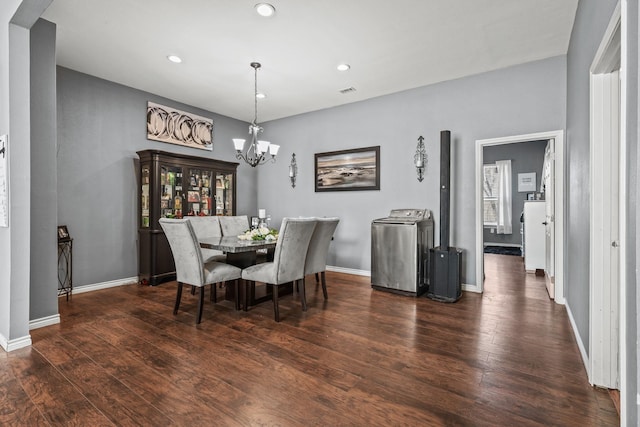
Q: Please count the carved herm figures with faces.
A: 0